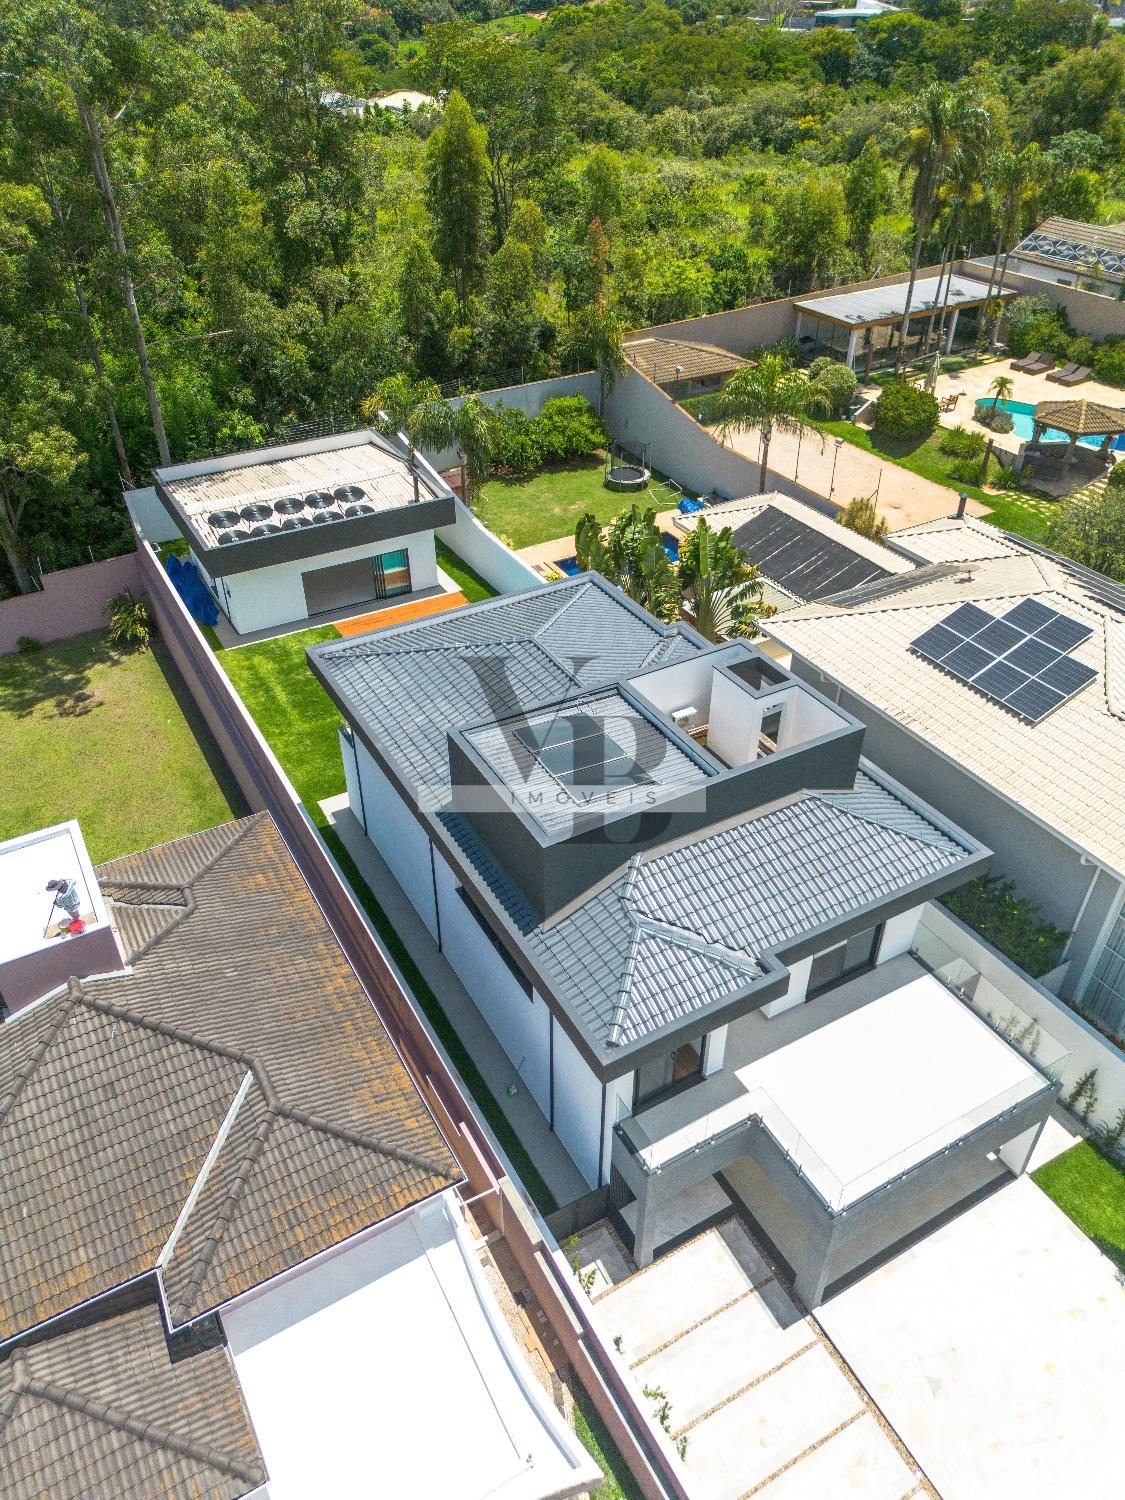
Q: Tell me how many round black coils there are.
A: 10